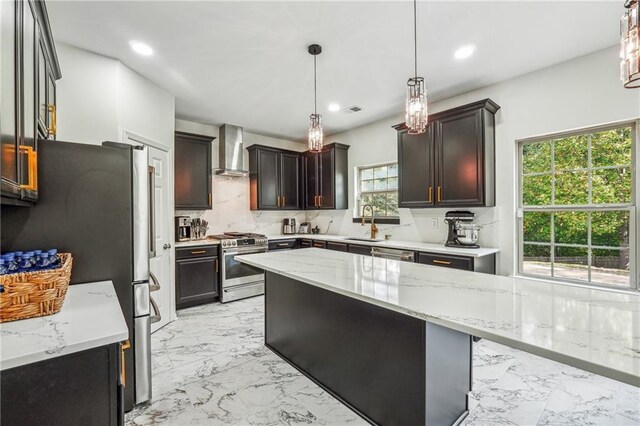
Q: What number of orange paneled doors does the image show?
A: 0